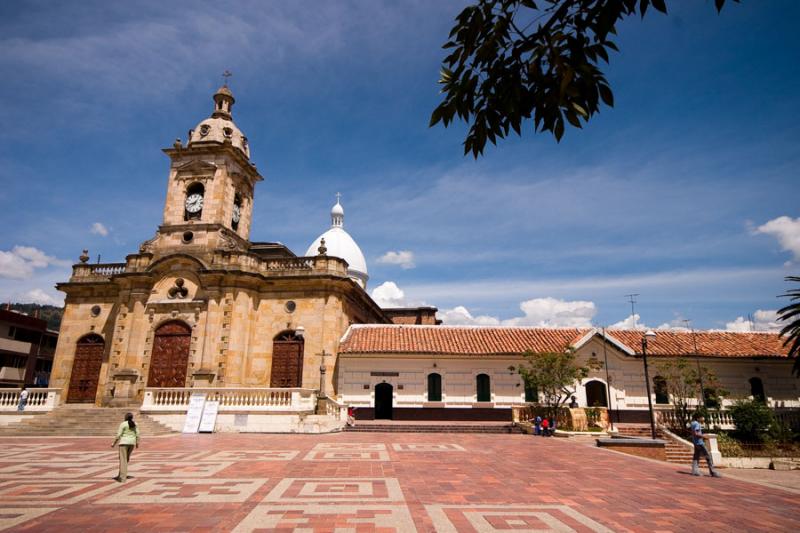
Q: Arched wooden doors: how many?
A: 3